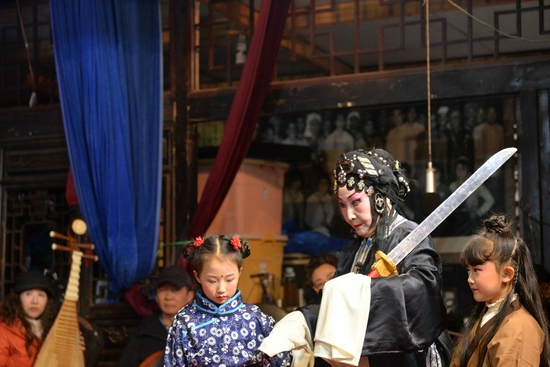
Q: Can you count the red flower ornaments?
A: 2